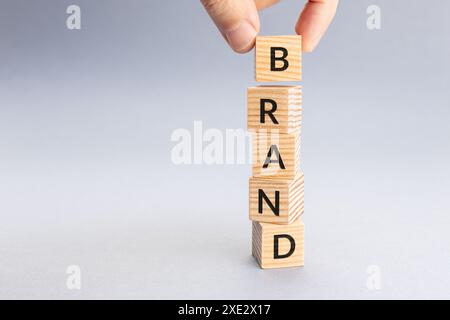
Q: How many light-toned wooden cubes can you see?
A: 5